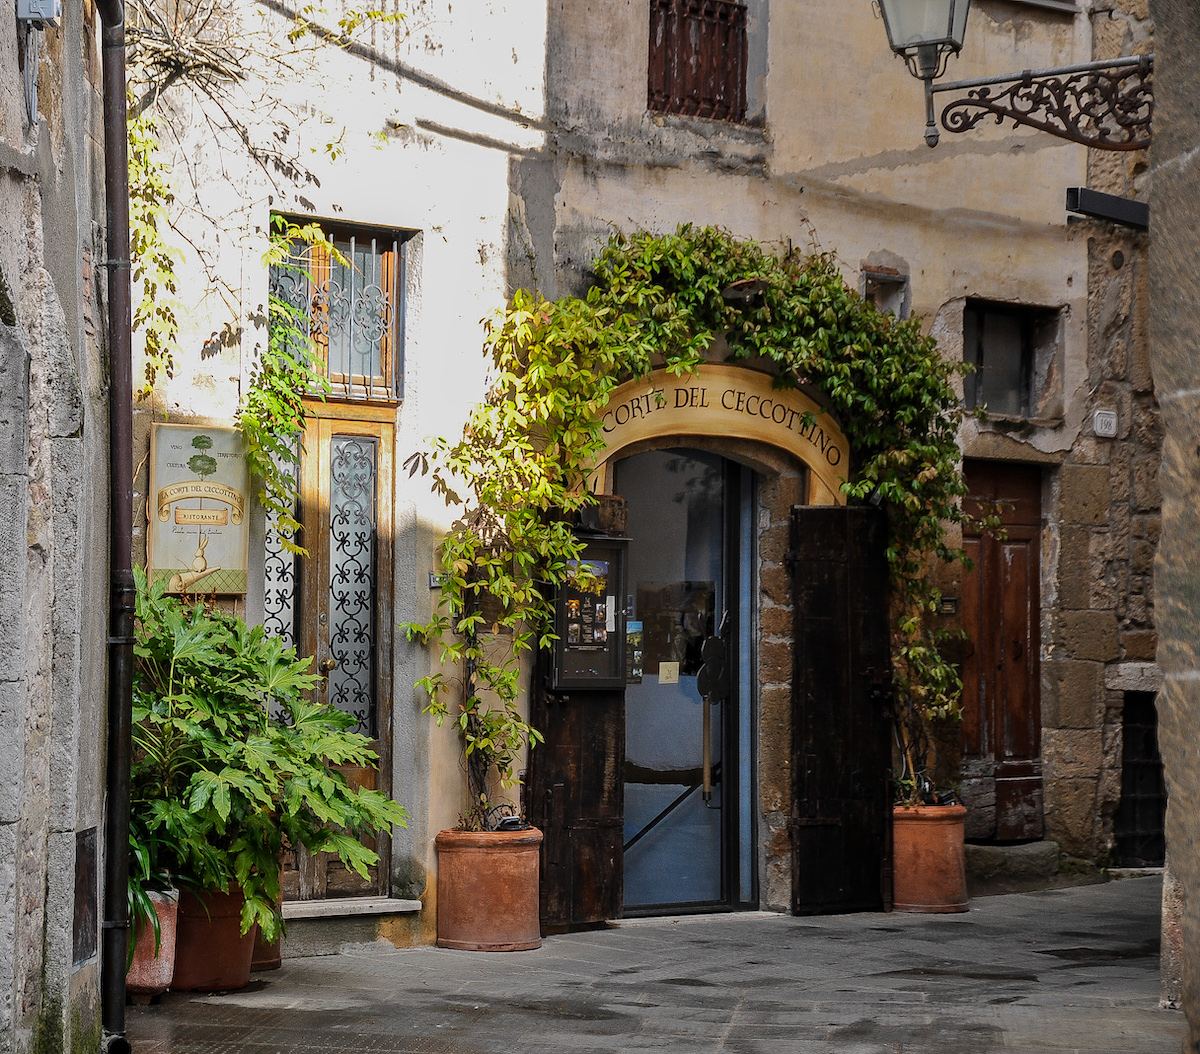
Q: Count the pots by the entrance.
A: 2